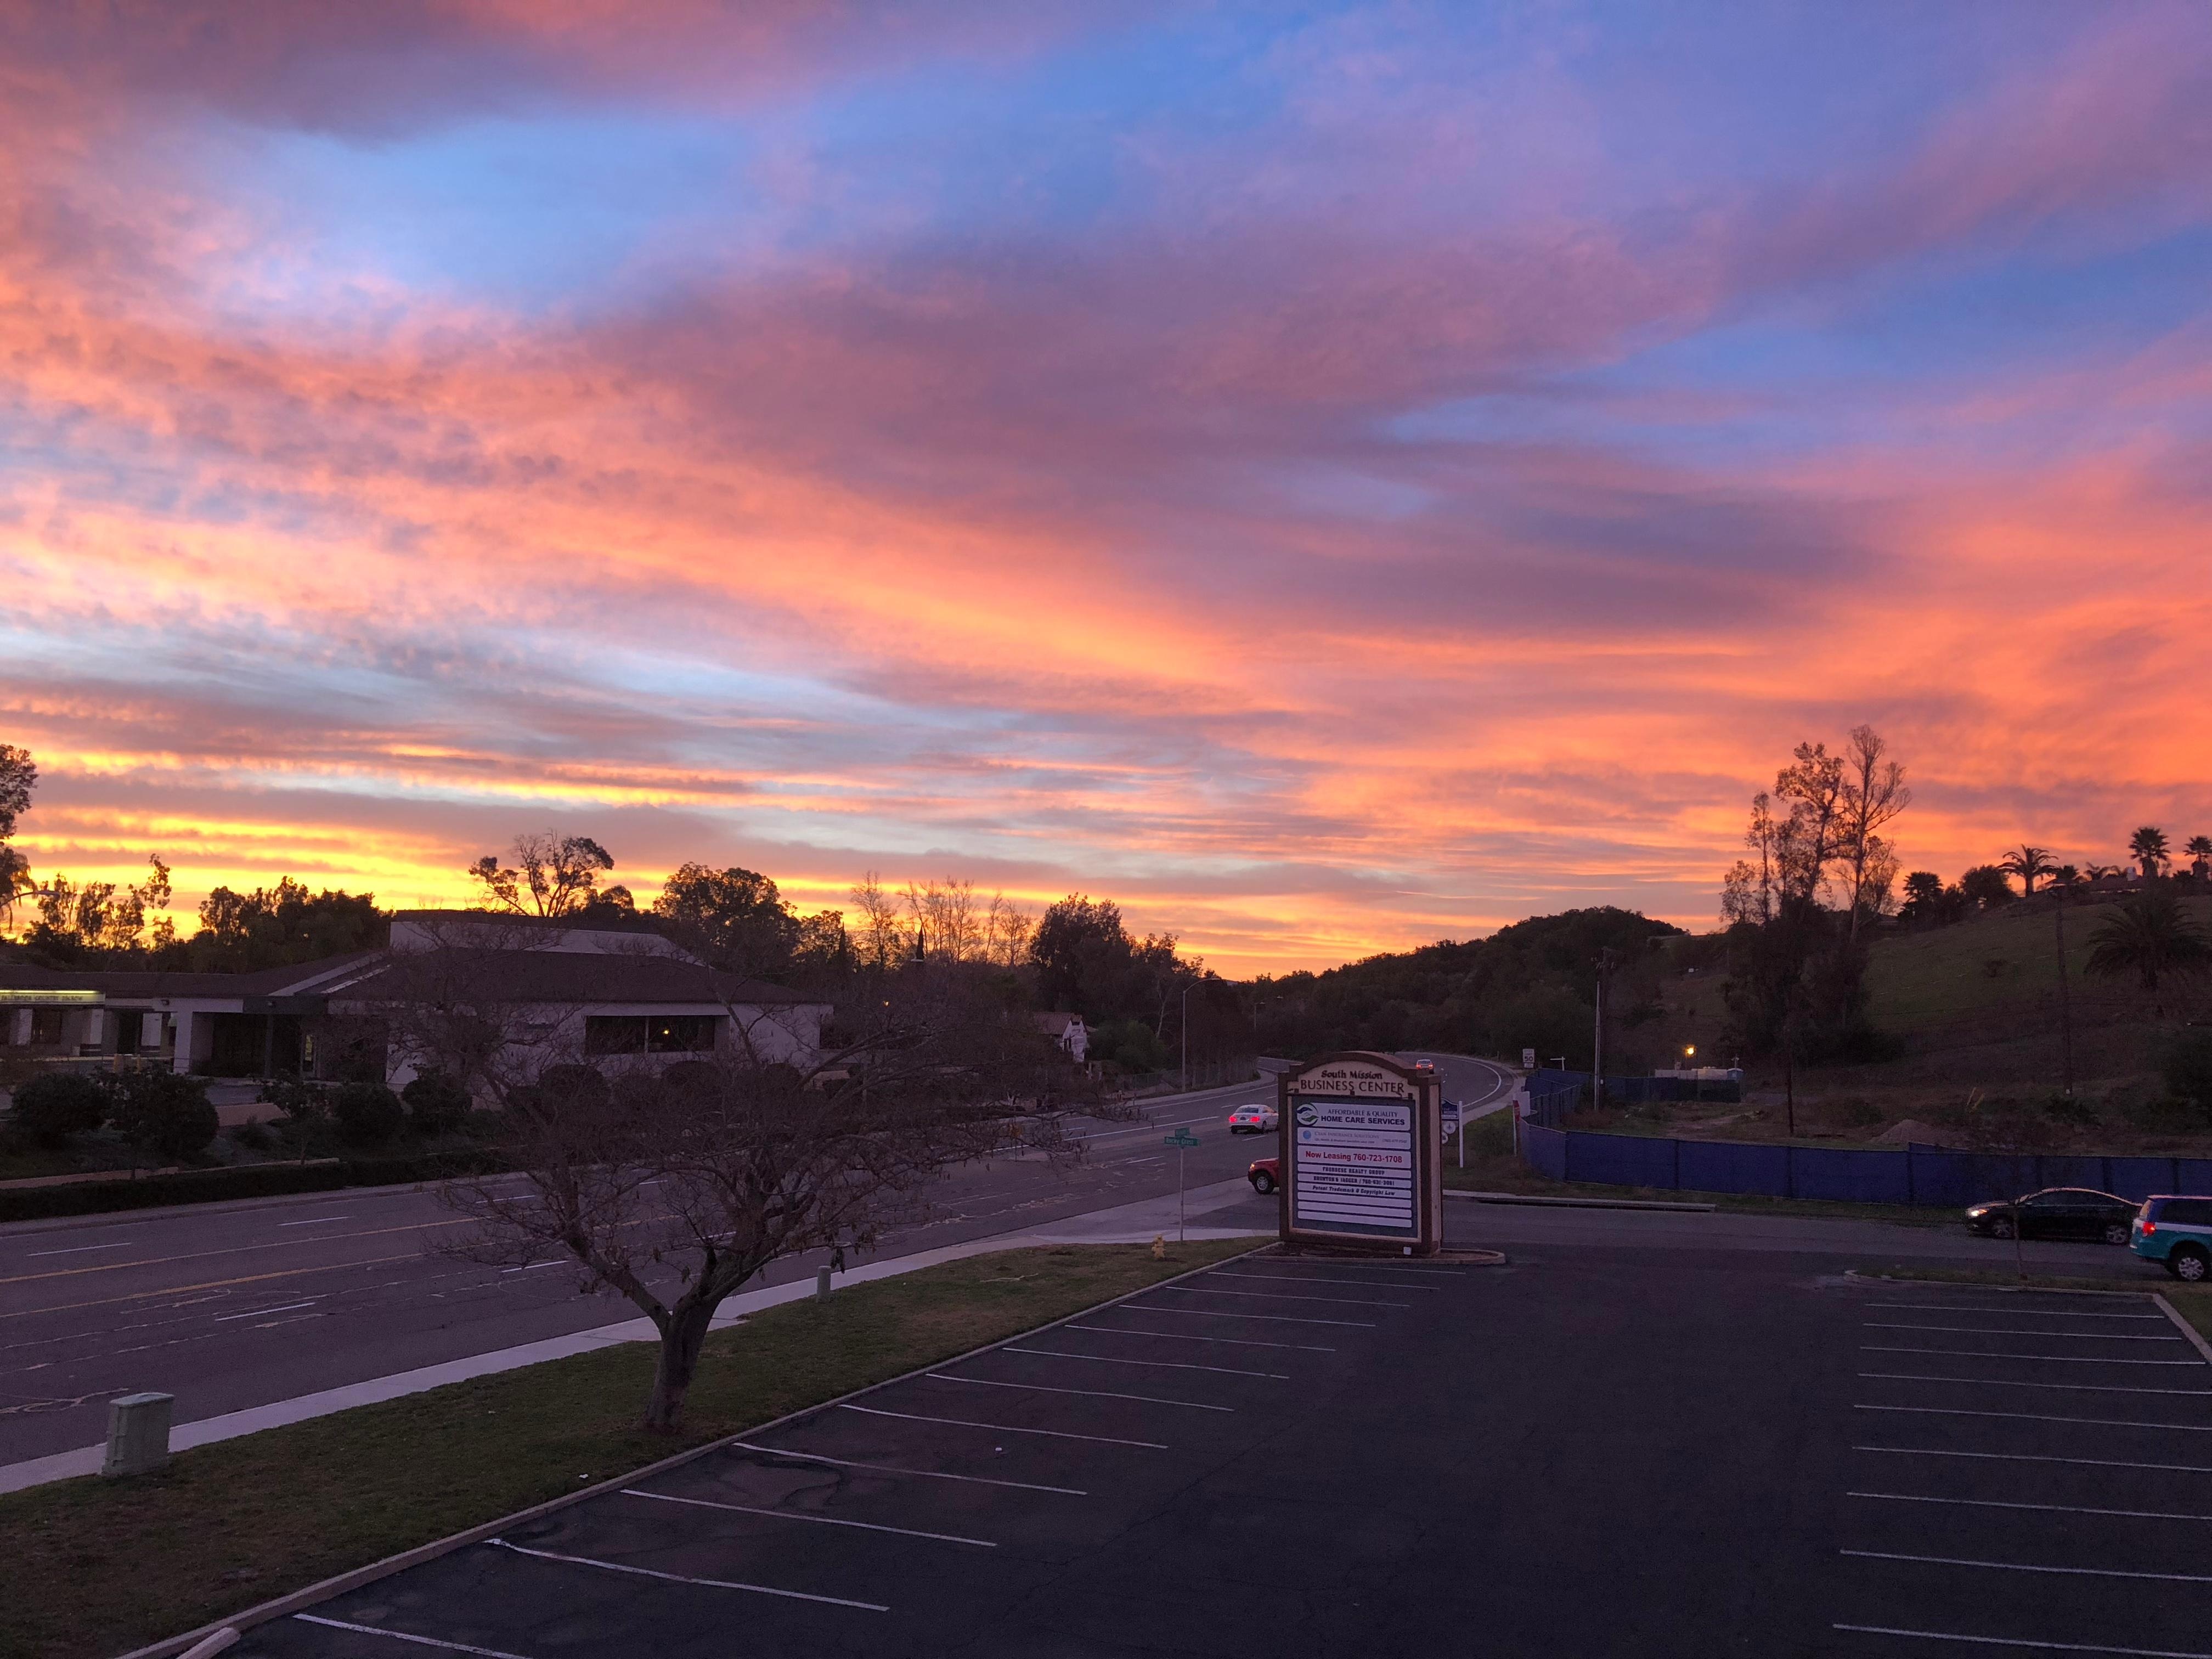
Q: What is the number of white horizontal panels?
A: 9